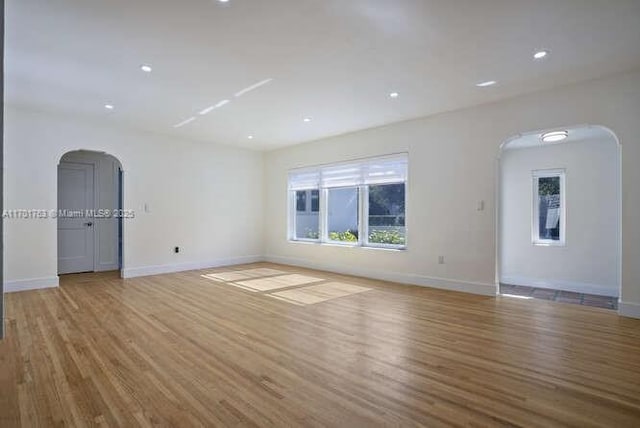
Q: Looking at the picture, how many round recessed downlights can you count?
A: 7